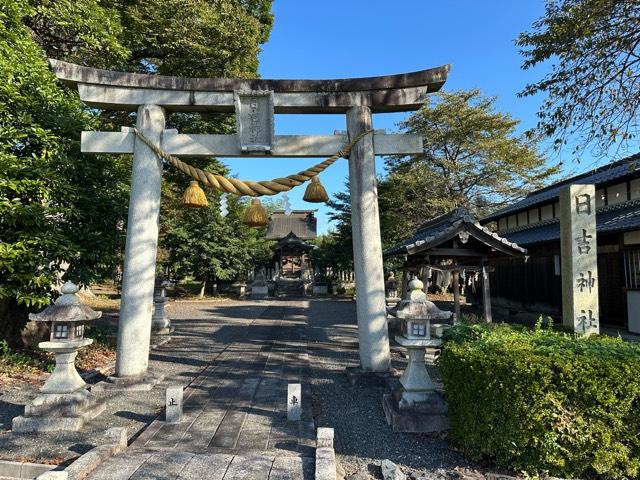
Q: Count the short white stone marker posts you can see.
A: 2